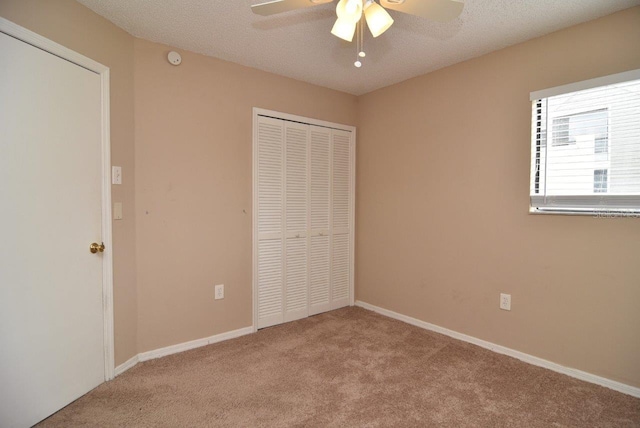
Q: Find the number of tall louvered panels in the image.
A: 4